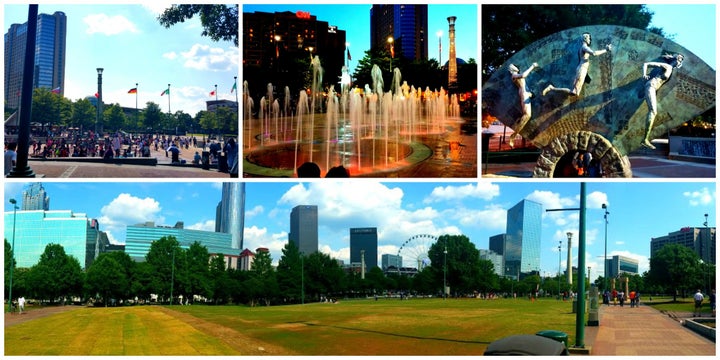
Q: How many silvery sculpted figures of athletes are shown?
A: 3